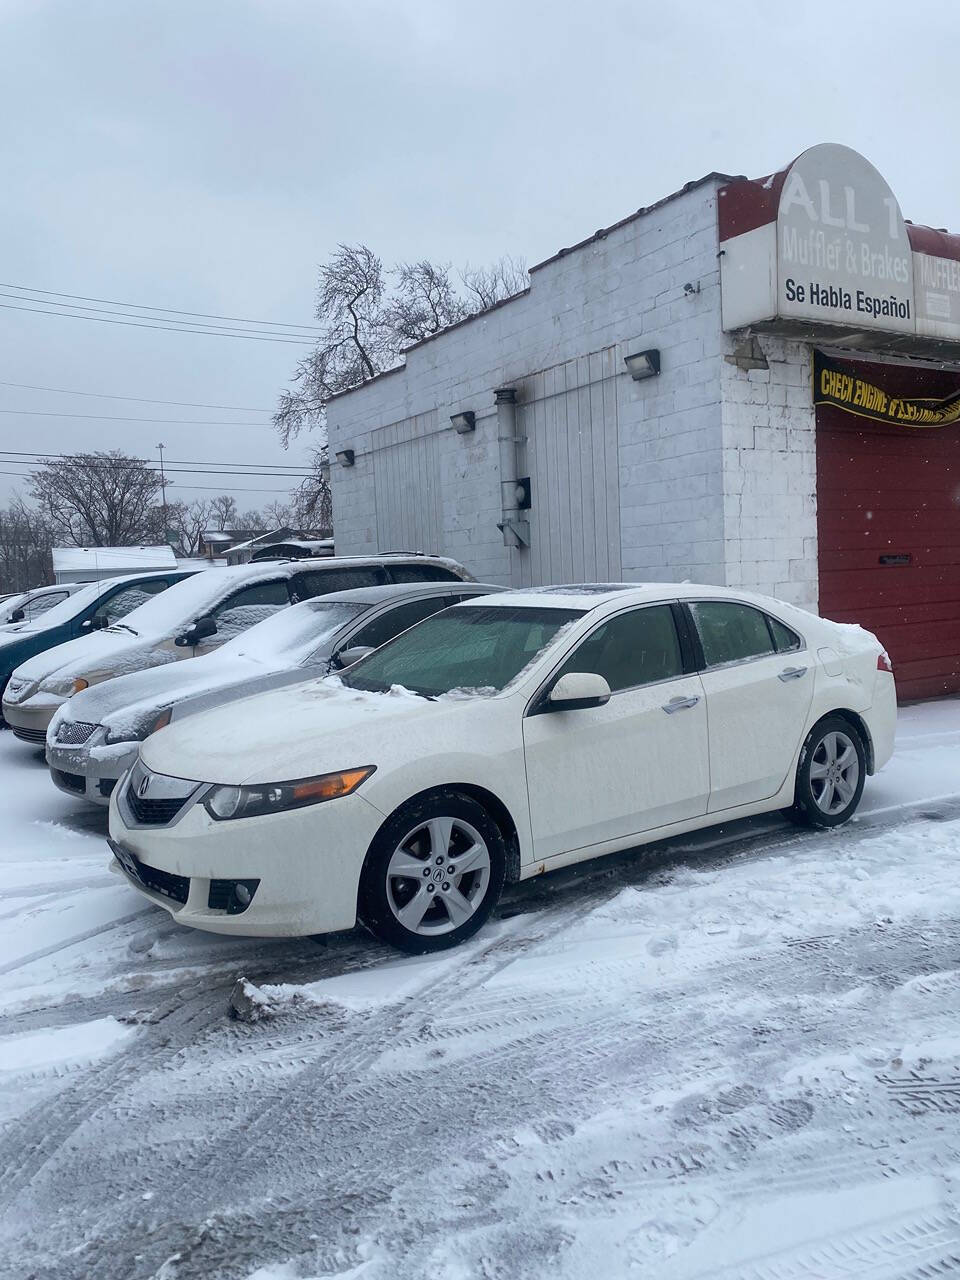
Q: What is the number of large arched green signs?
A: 0